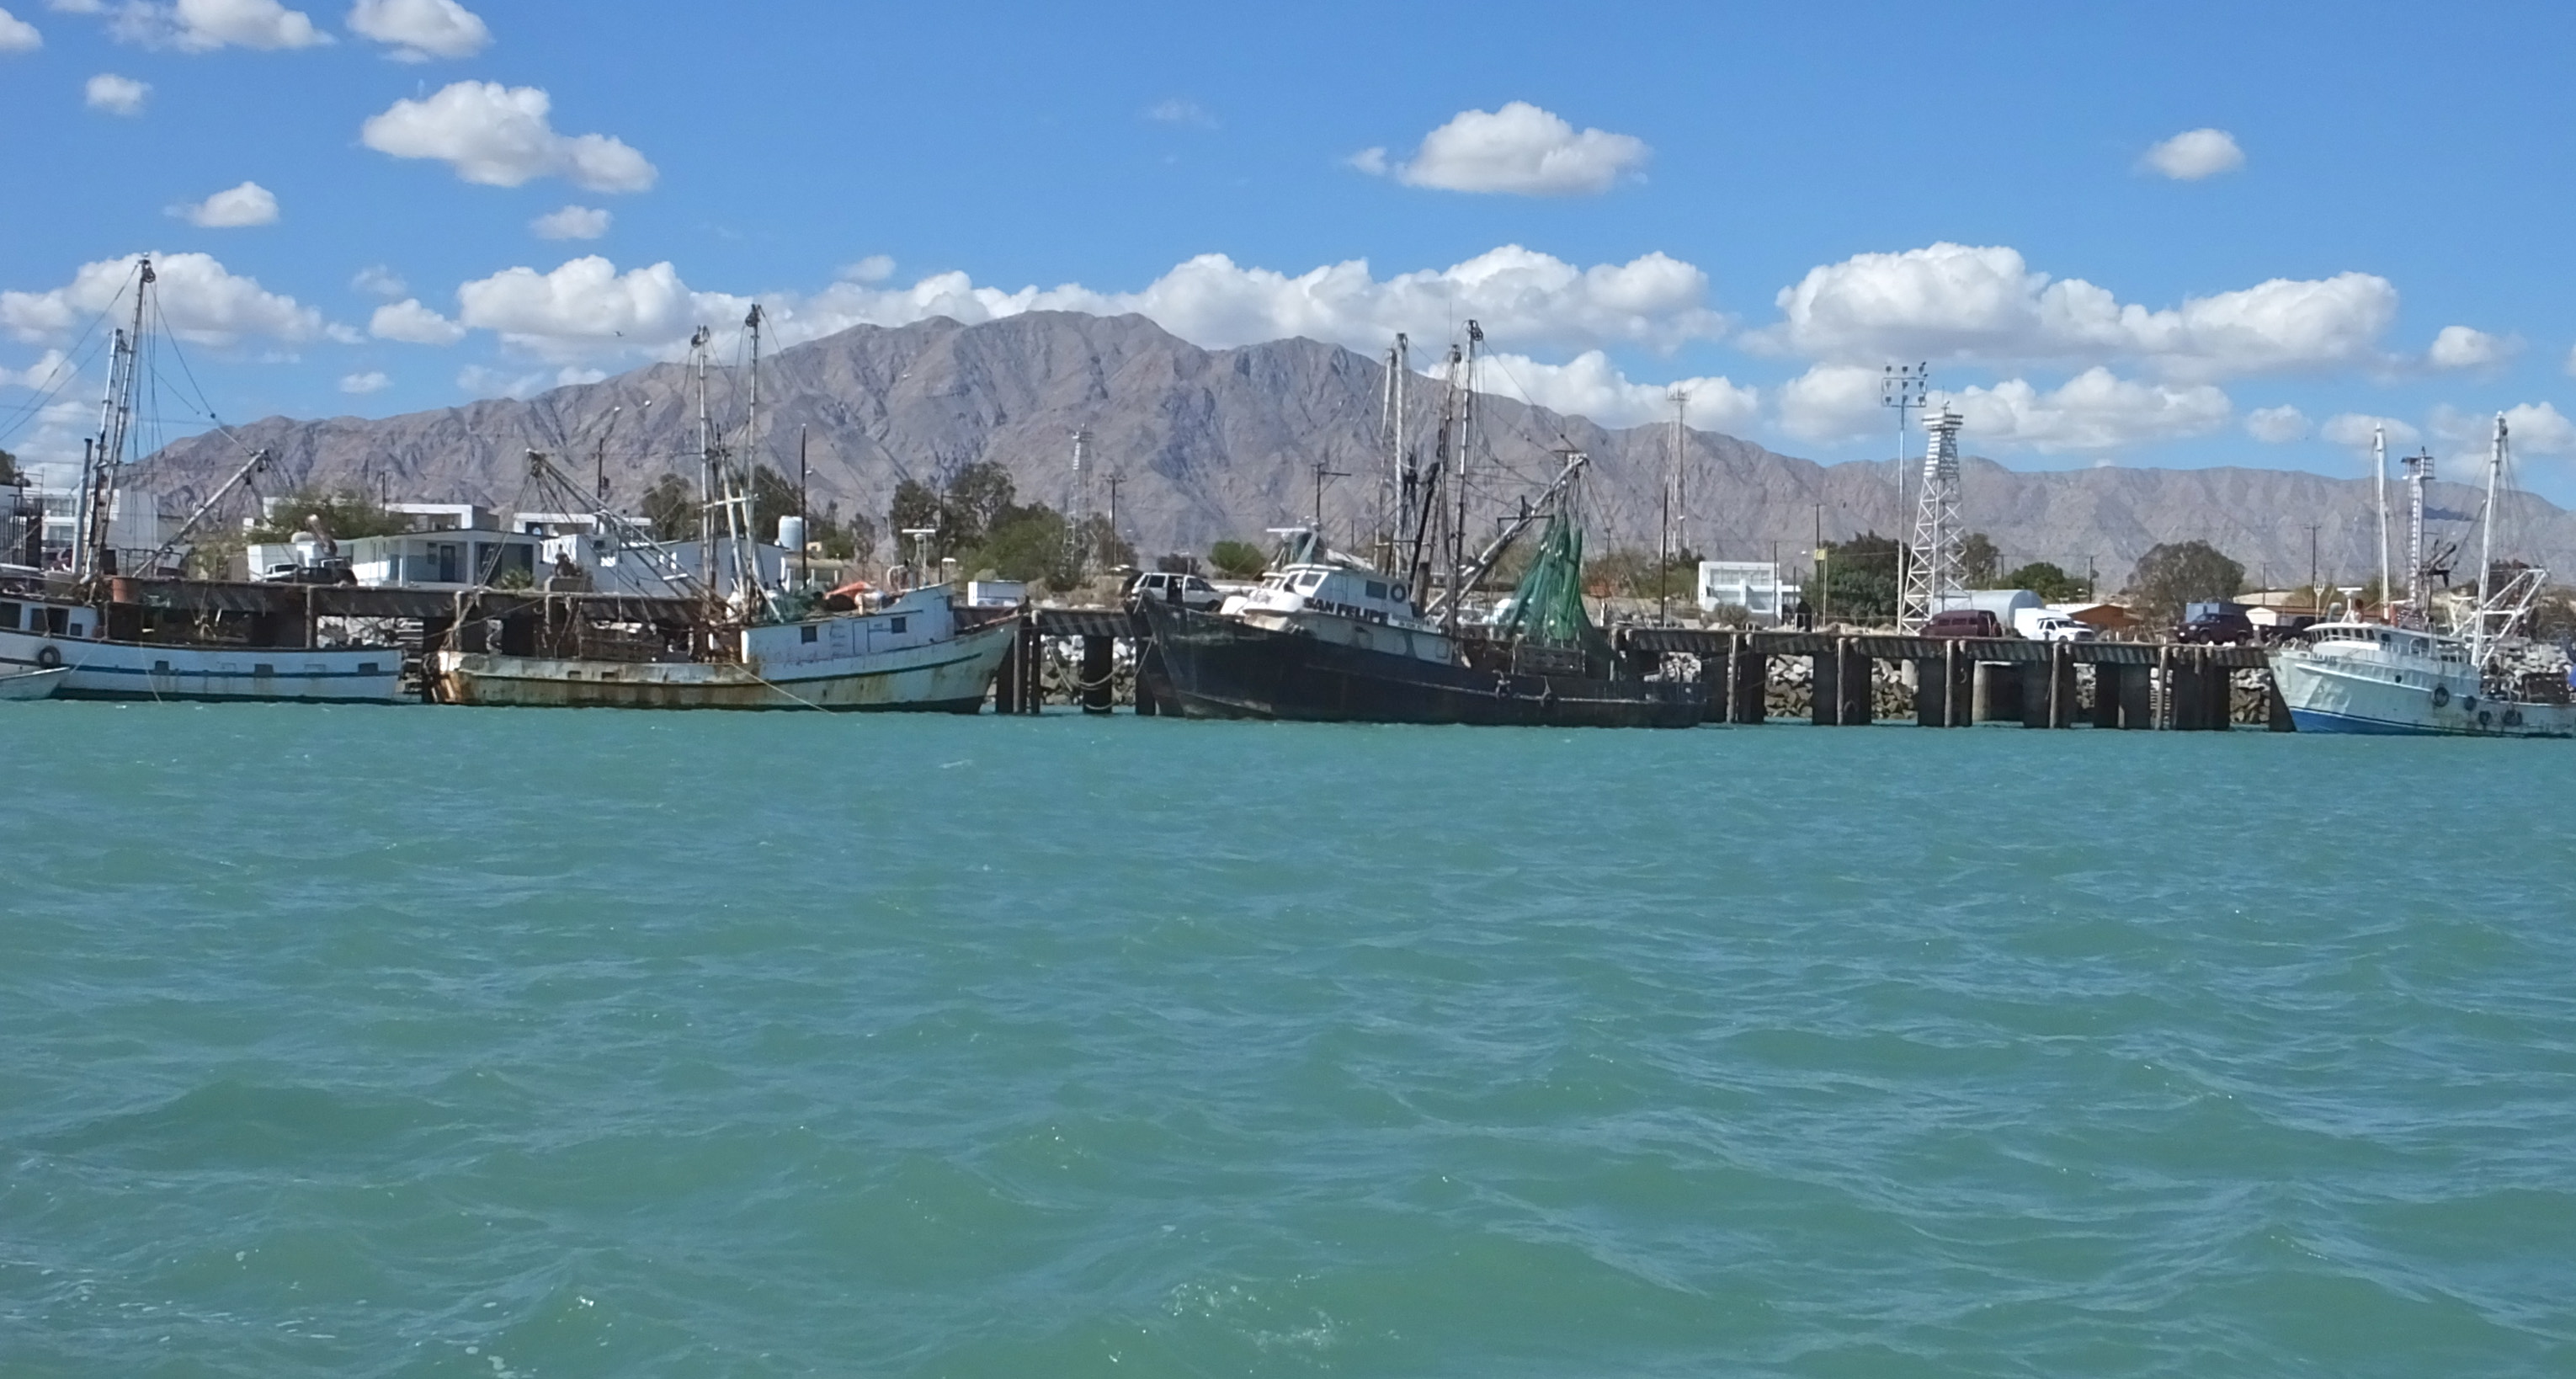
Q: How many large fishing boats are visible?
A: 4